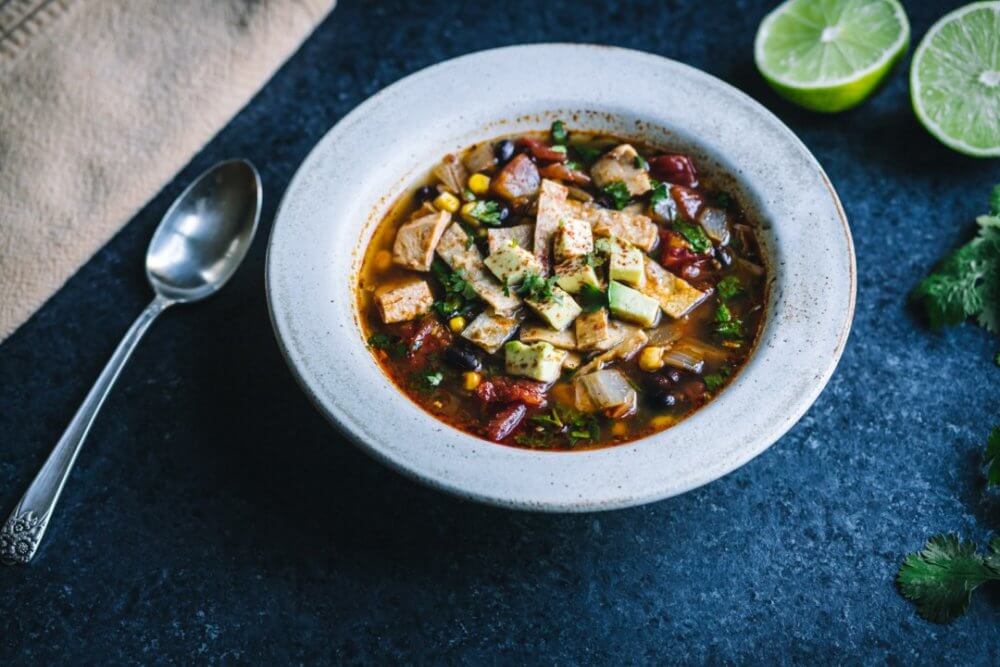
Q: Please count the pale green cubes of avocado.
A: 7